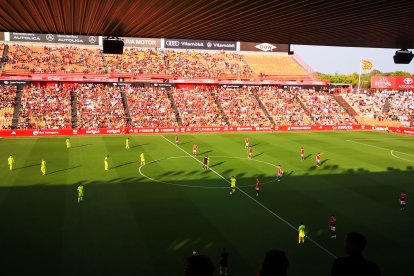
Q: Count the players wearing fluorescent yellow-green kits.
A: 9